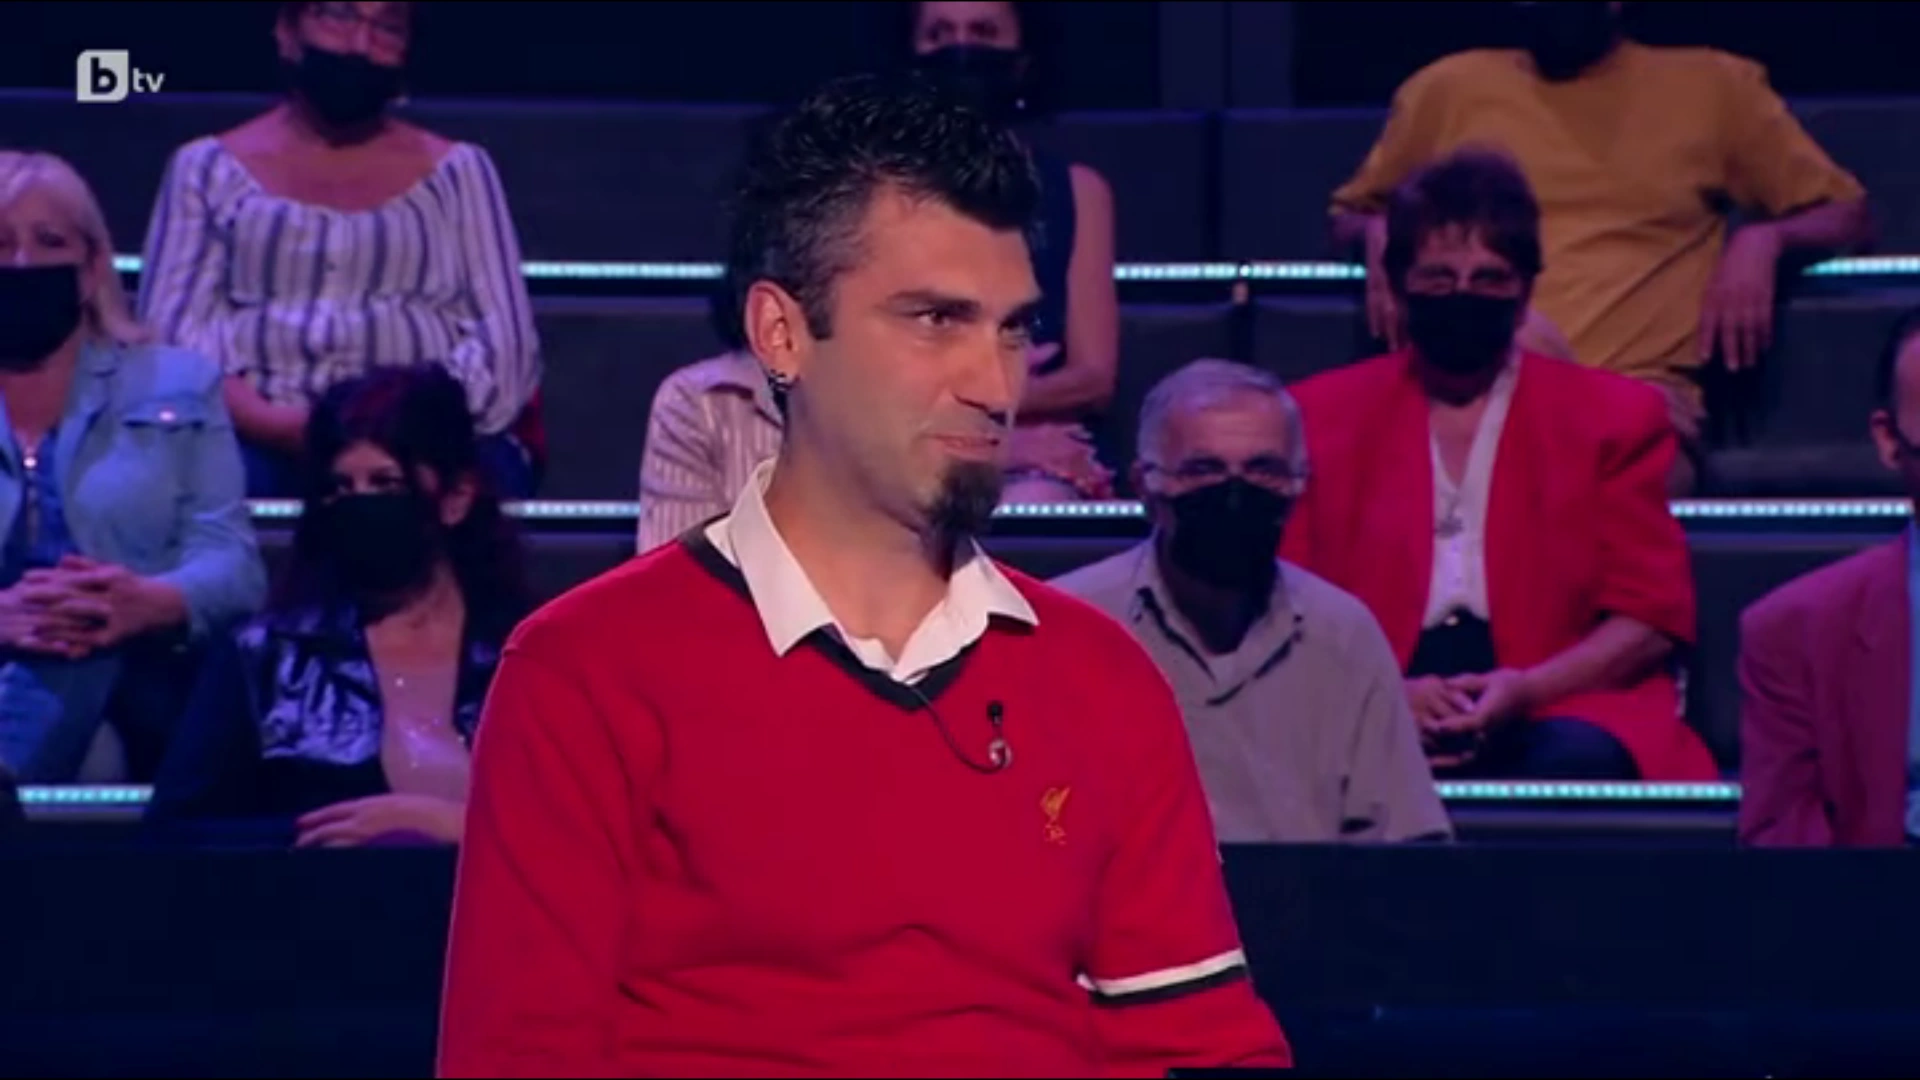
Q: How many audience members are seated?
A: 9